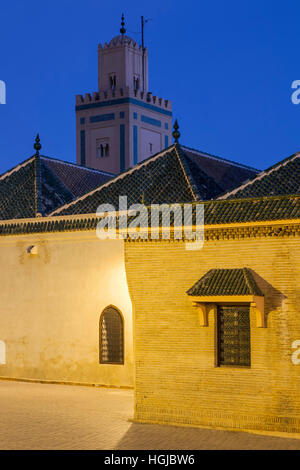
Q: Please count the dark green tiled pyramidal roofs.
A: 3